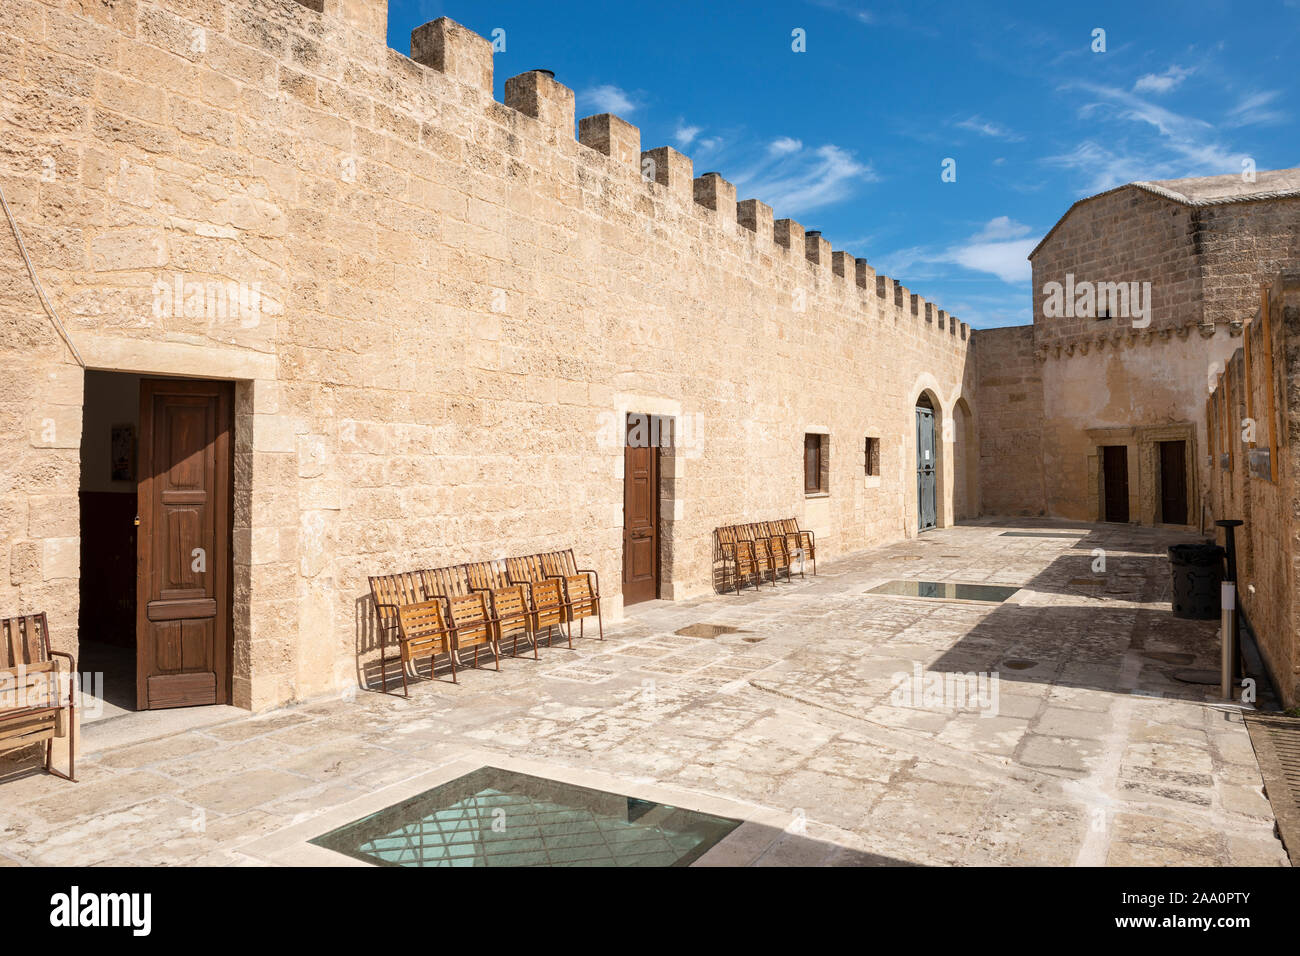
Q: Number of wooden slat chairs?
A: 11